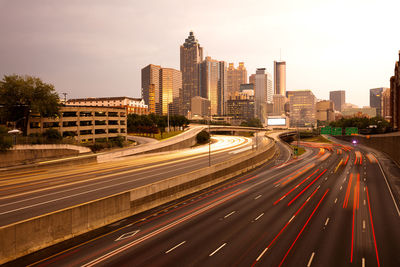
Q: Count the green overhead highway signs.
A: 3